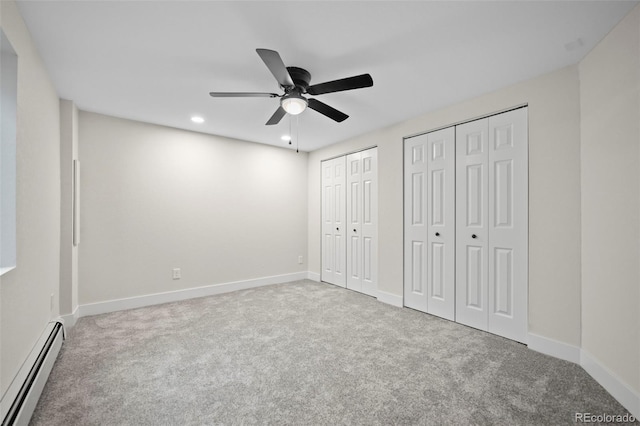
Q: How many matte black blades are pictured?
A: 5